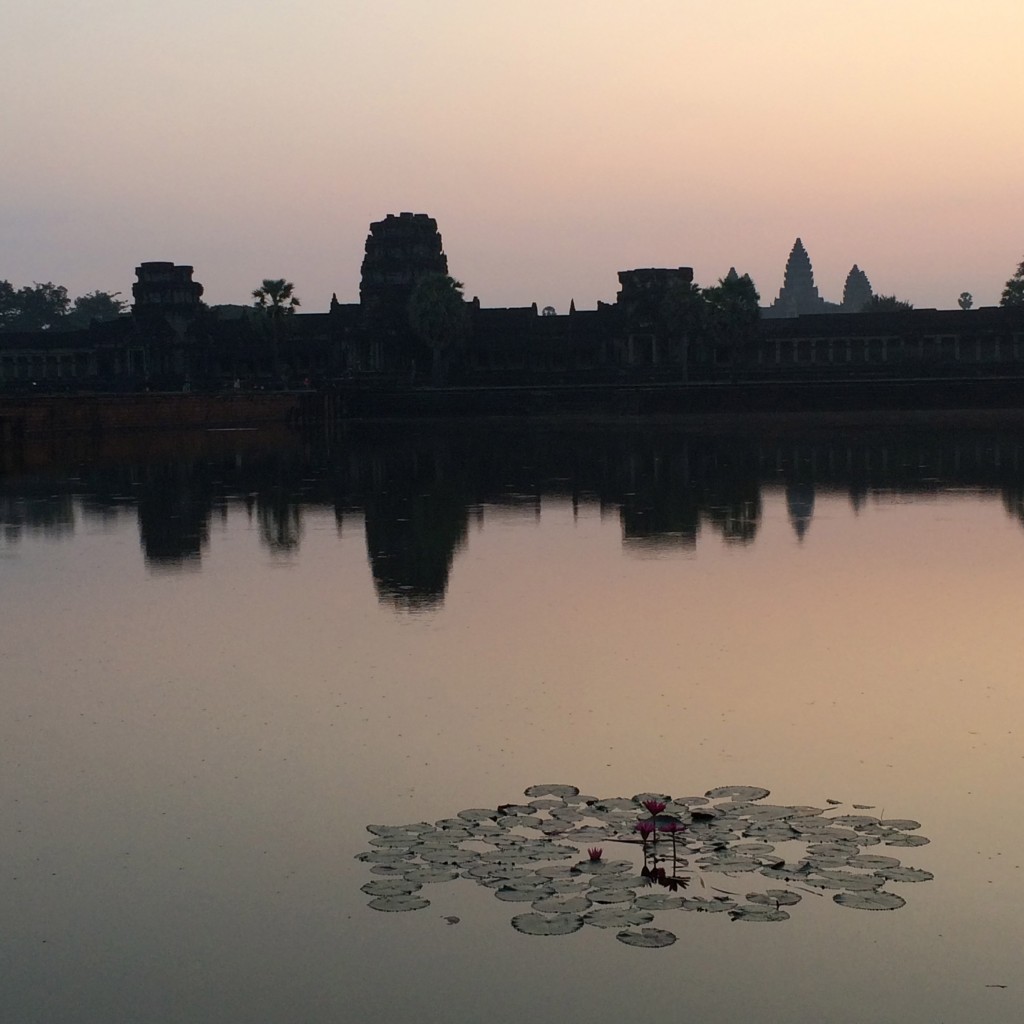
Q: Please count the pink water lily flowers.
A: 4